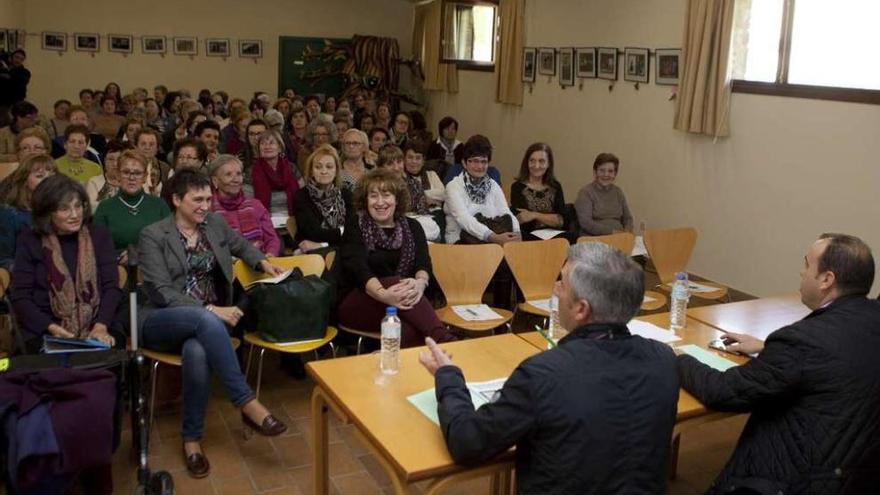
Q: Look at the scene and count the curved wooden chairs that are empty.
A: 4